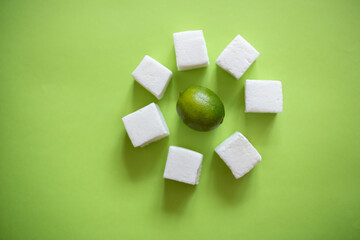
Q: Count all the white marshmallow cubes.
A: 7